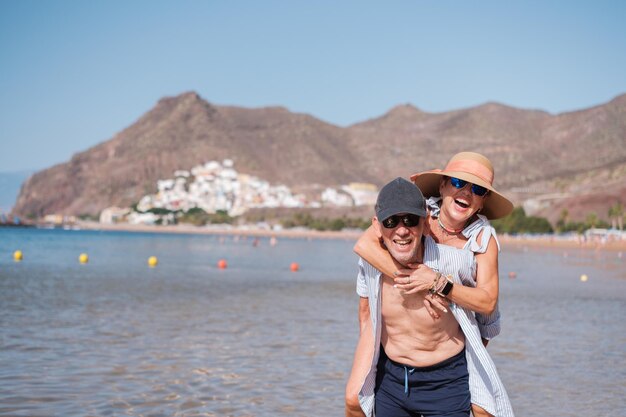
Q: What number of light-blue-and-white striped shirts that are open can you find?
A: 1